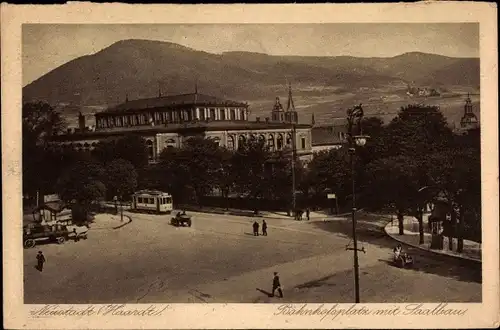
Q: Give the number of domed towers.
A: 2